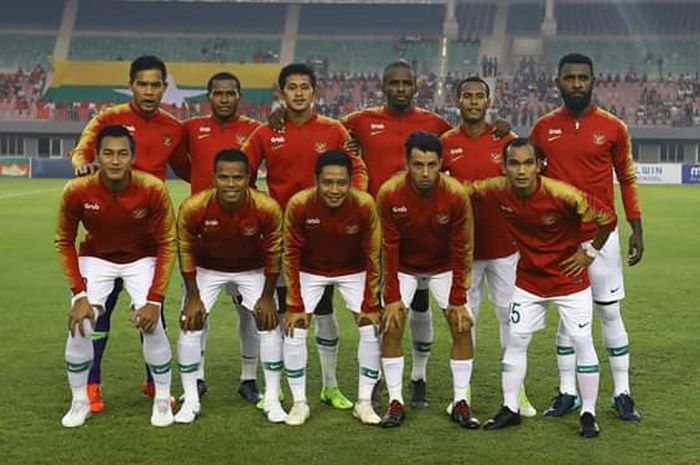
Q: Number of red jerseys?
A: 11